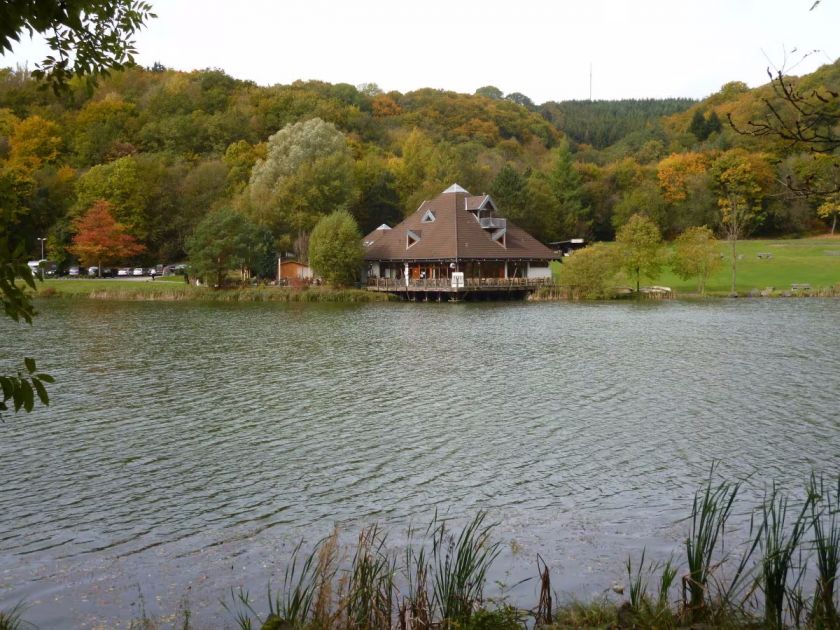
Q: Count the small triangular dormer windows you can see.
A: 3